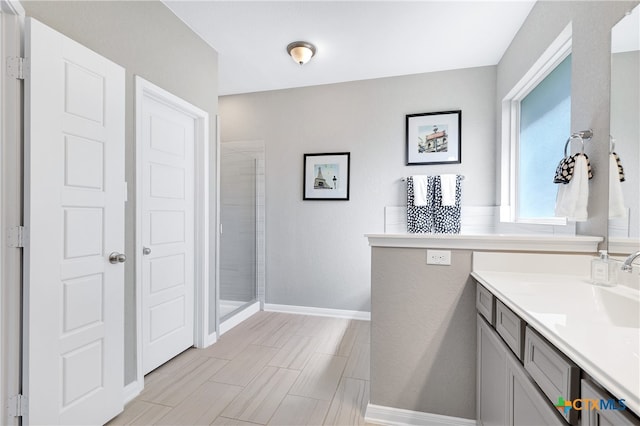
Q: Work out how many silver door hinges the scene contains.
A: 3